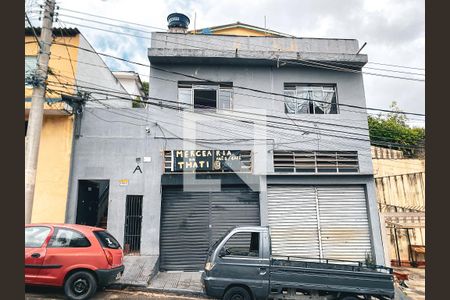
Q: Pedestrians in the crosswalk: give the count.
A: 0